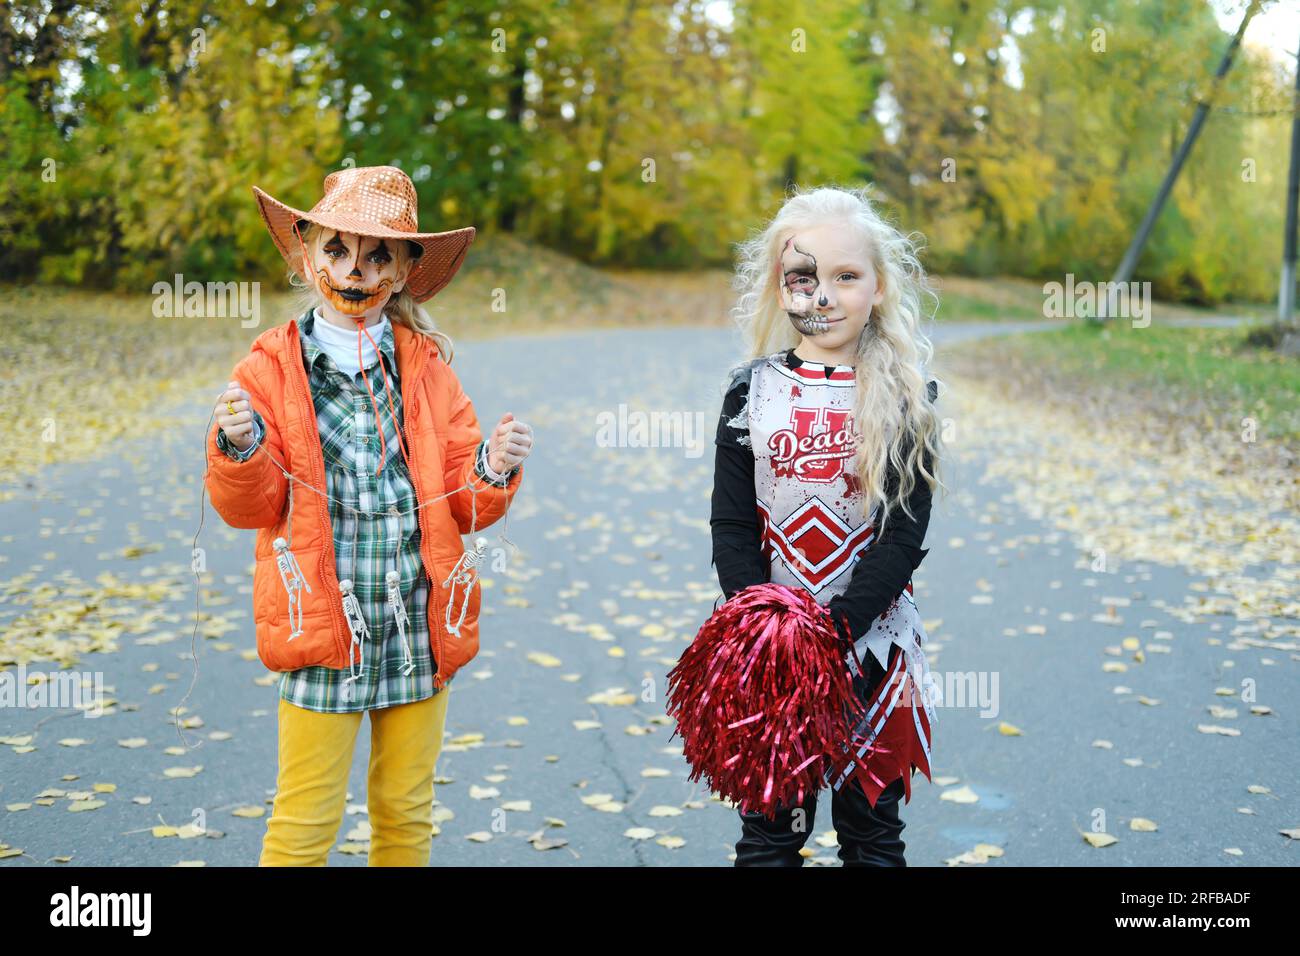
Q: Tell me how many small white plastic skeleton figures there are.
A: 4